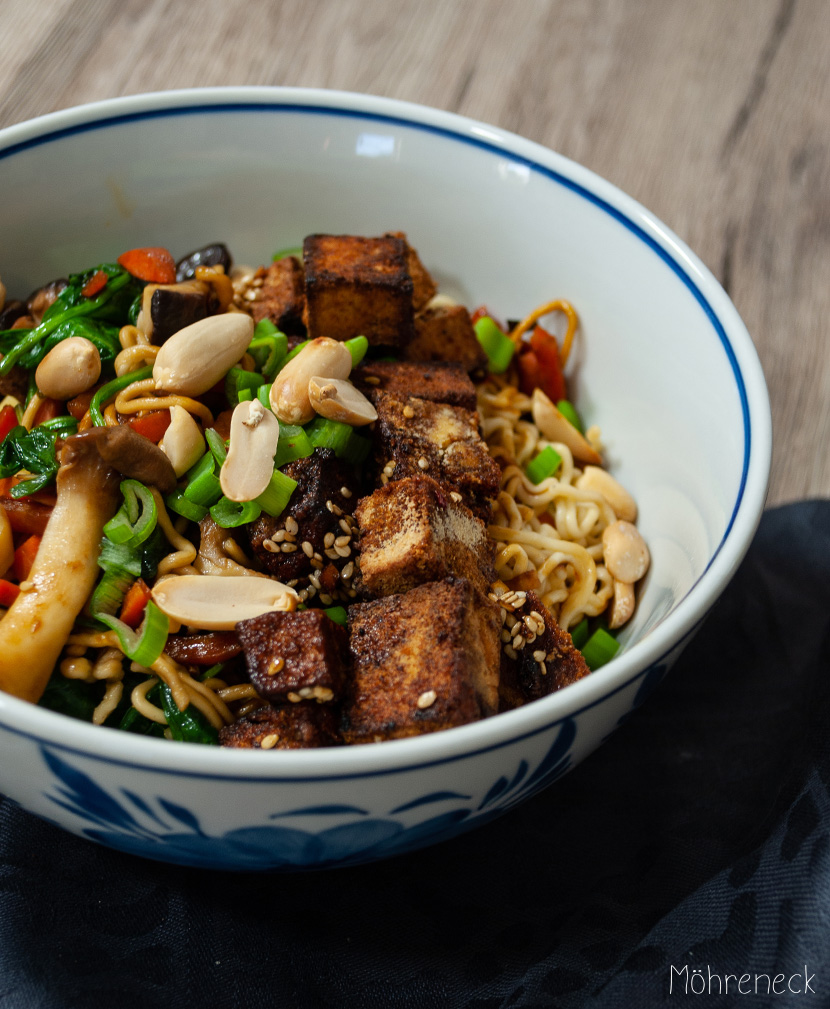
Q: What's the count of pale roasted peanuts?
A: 11